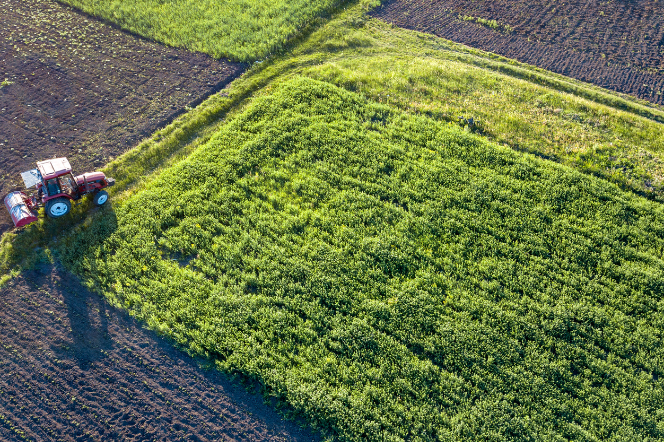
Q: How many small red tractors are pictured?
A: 1